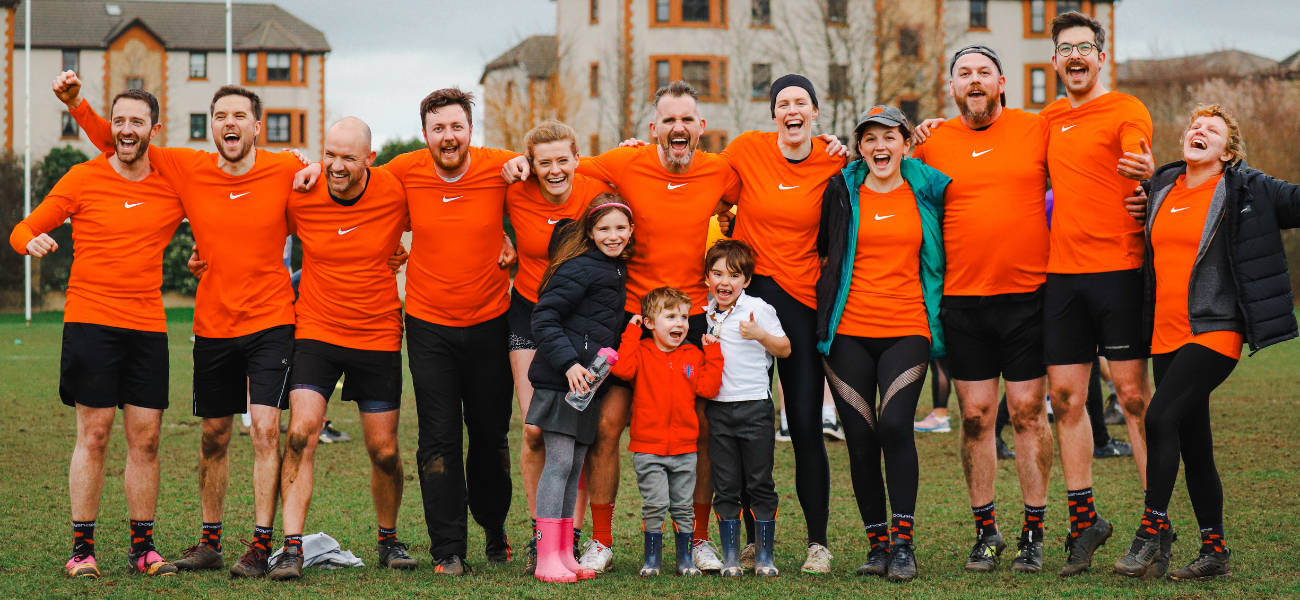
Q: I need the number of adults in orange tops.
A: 11